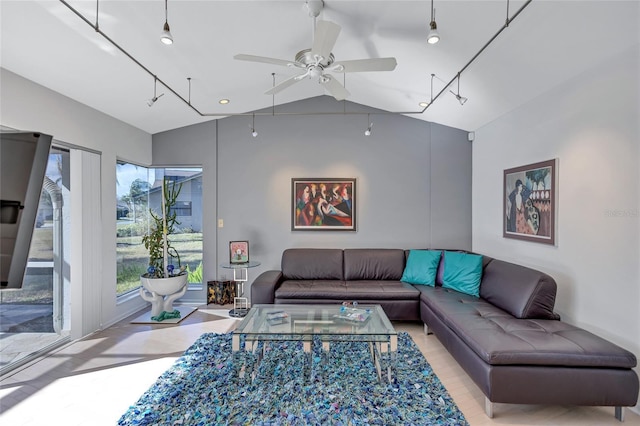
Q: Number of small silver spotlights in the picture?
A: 6